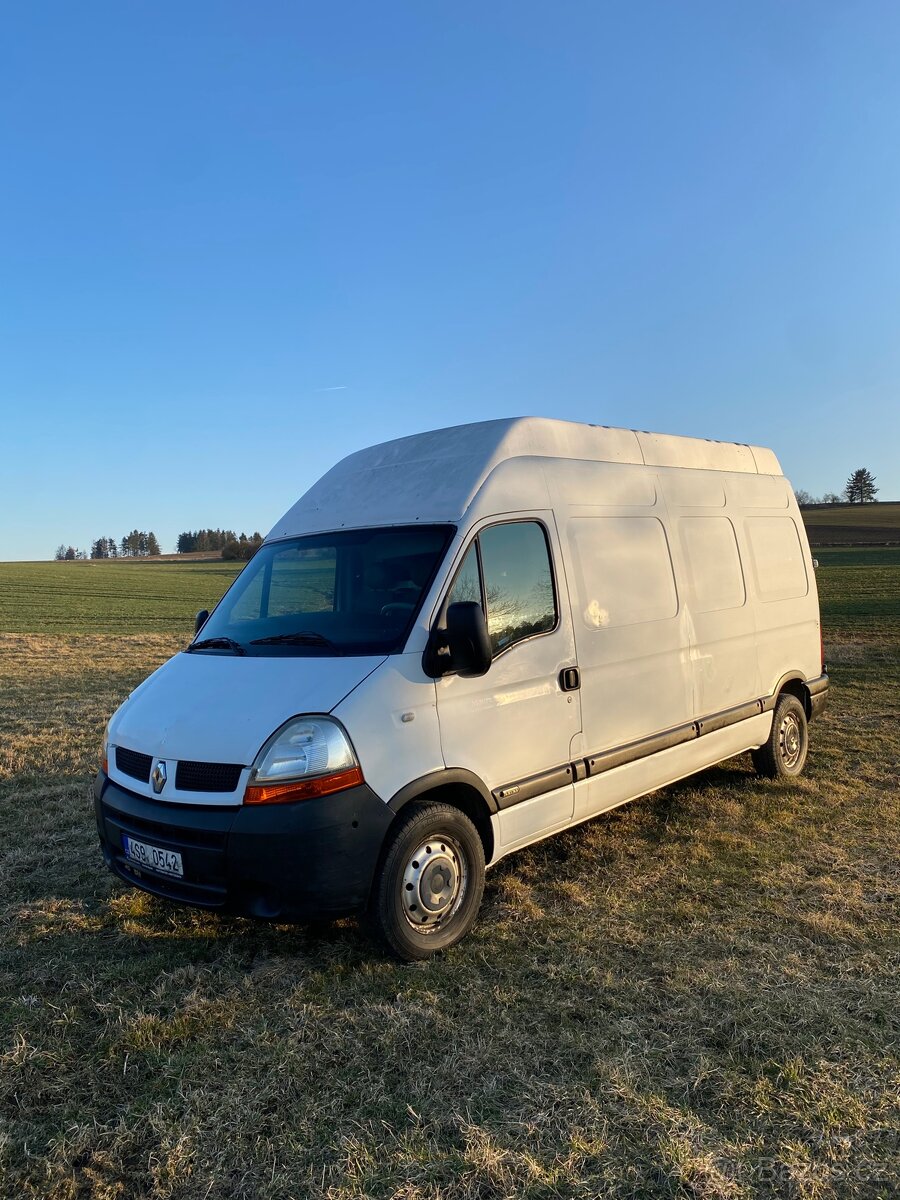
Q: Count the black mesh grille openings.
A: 2